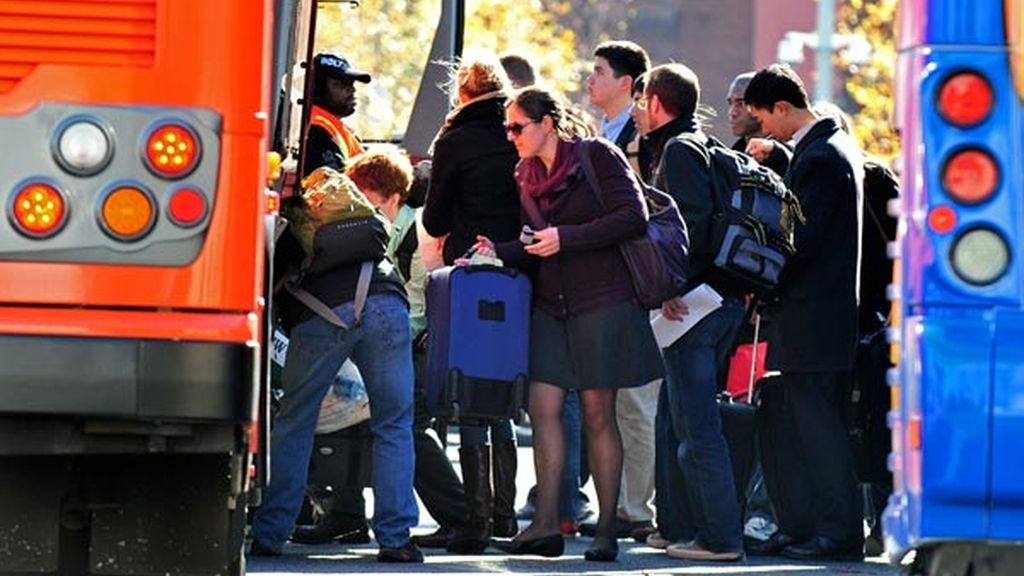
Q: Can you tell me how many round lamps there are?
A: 9